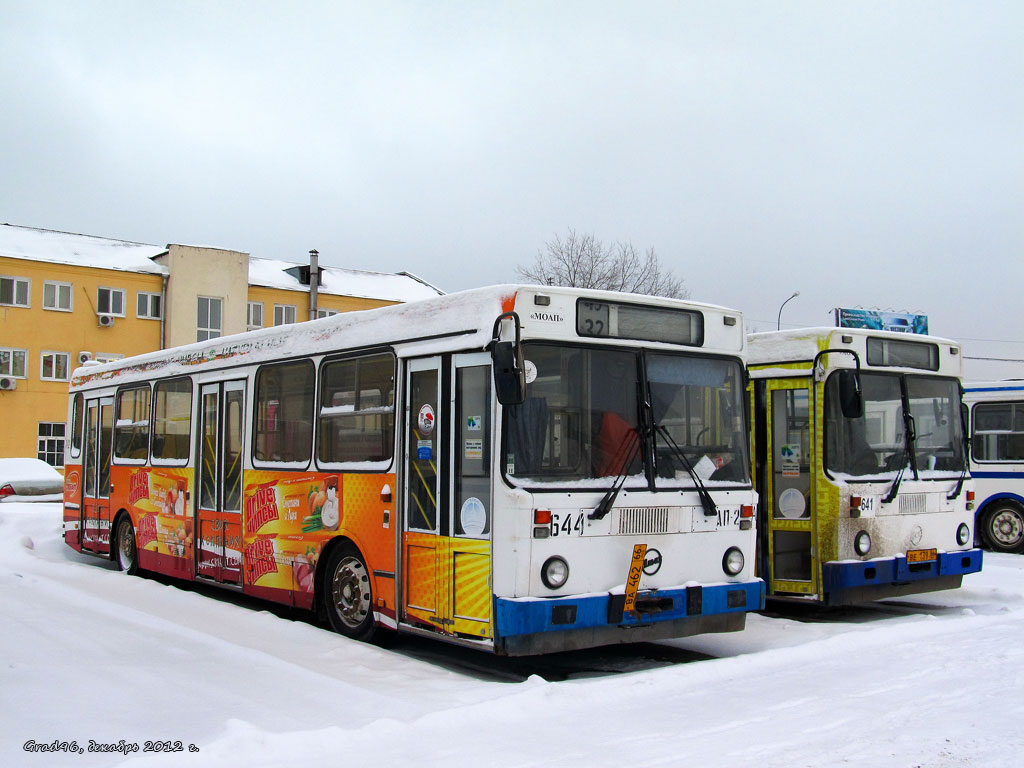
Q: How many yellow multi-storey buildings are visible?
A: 1